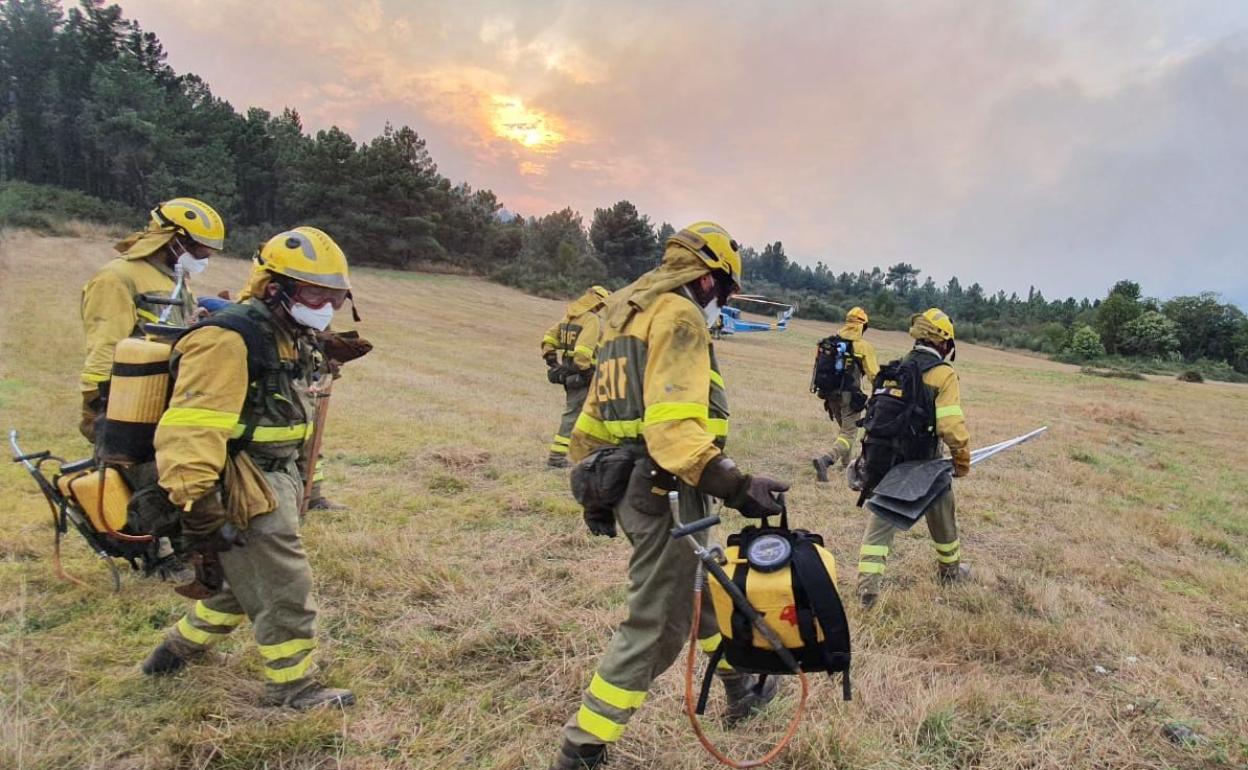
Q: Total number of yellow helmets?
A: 6